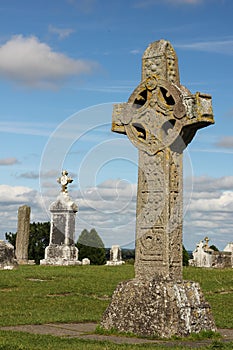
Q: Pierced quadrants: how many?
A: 4